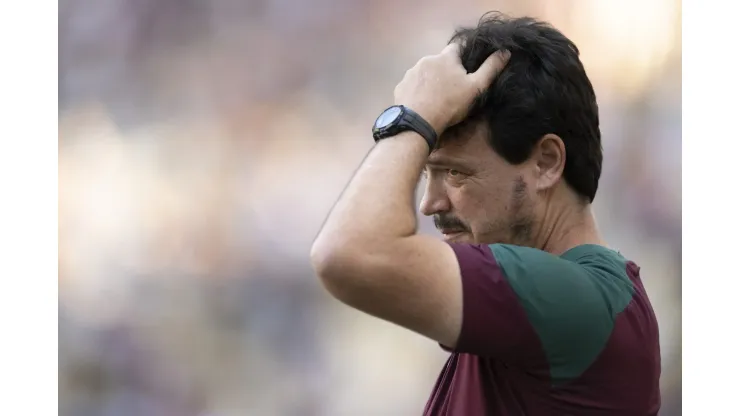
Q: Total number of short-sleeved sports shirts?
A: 1